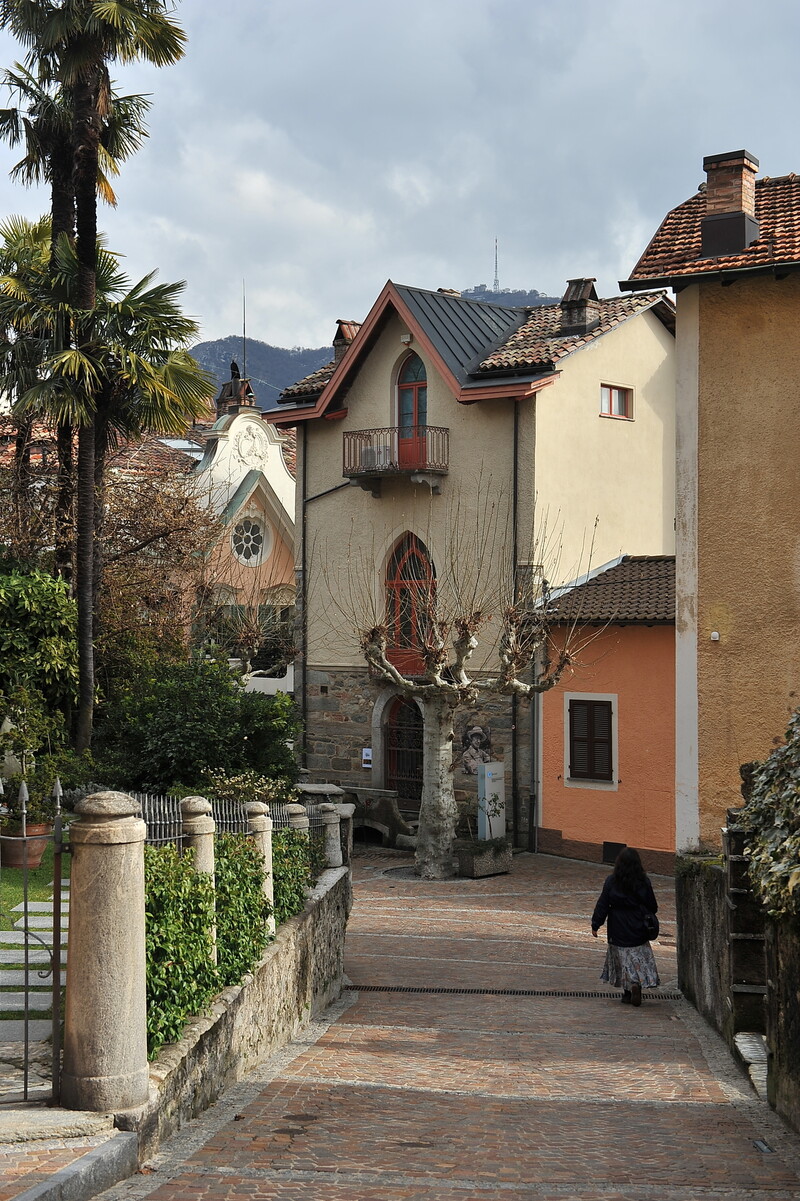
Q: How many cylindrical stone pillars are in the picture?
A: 5